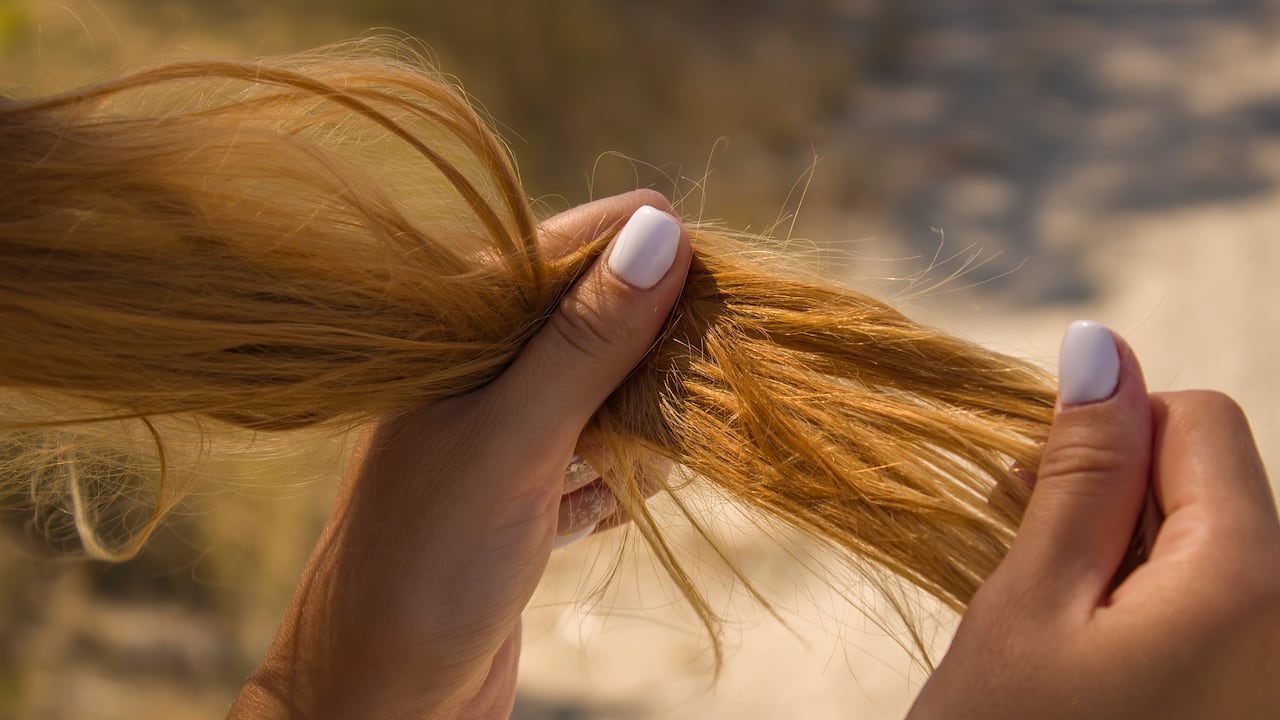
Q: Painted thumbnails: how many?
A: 2